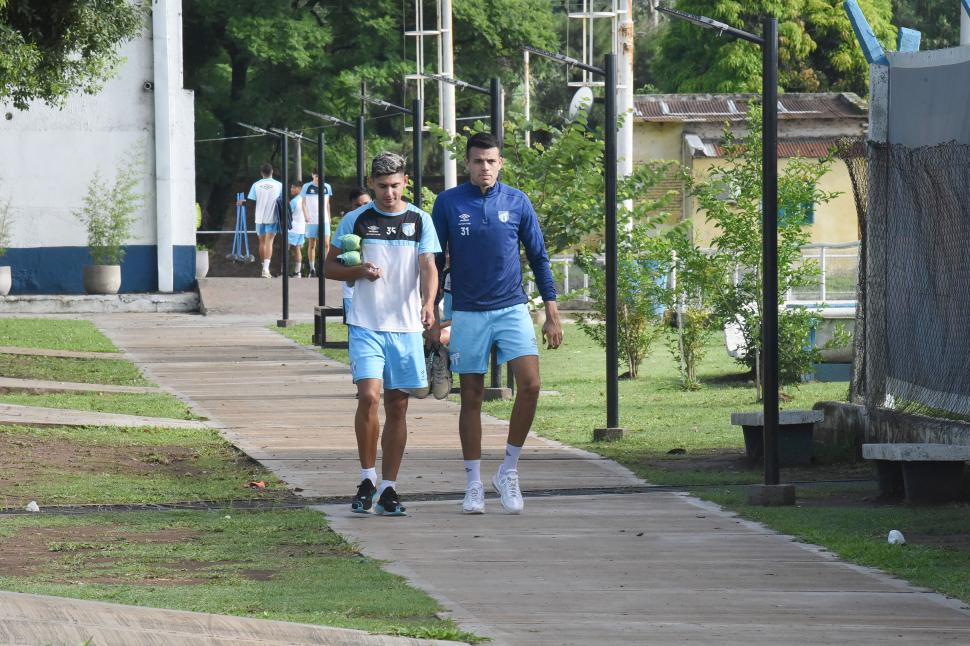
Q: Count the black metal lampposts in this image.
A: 7